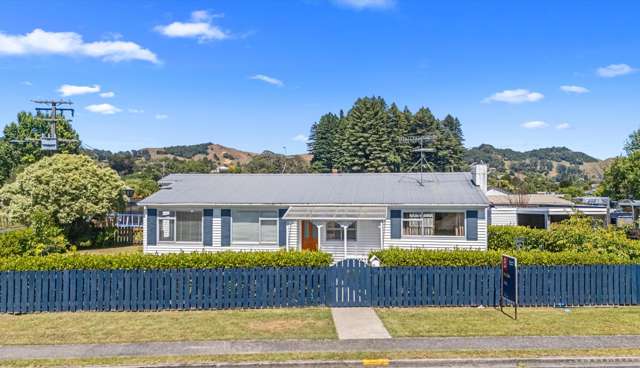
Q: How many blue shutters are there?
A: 6